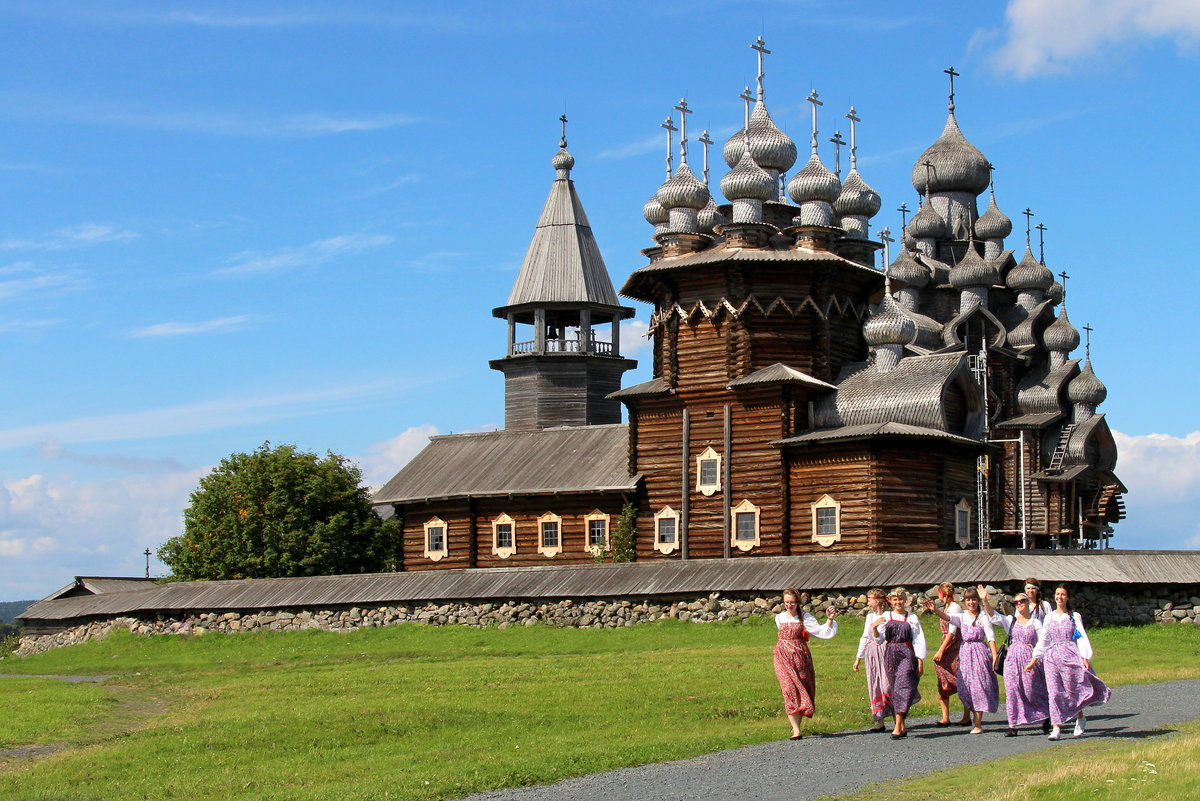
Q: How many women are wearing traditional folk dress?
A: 8